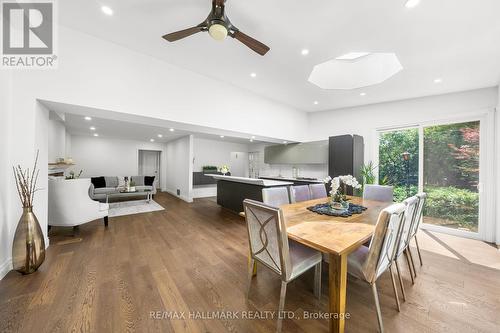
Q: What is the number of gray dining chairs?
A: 8